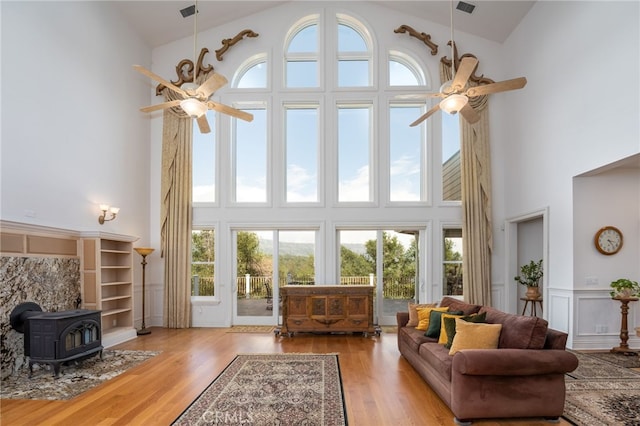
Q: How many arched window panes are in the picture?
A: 4